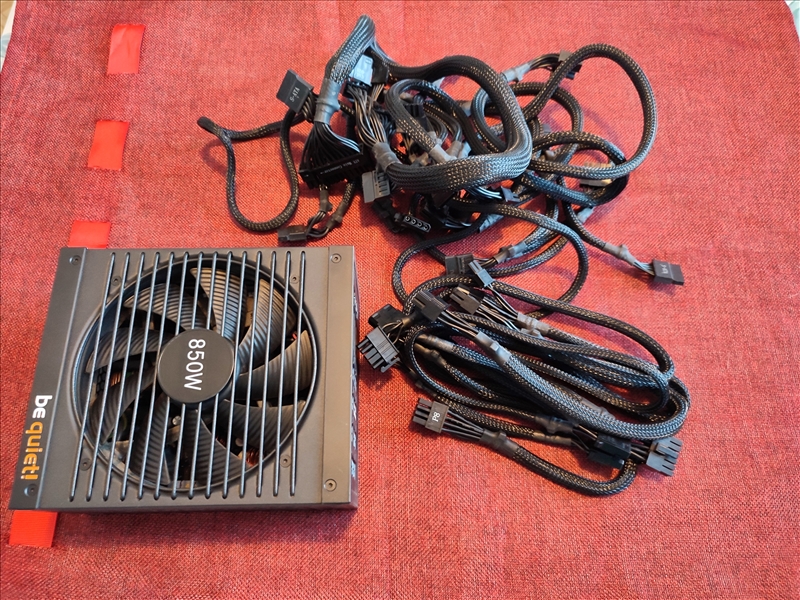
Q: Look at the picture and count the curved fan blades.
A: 9